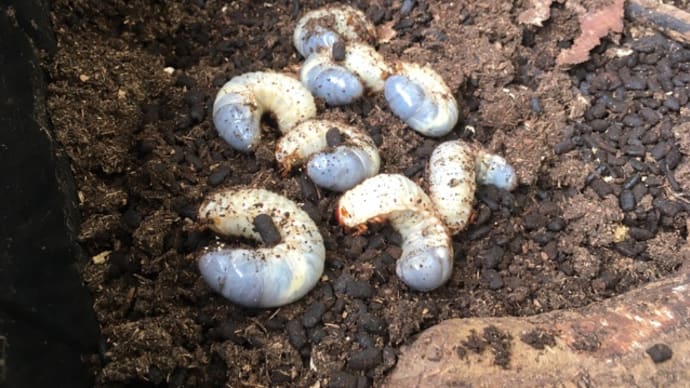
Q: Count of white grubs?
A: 8